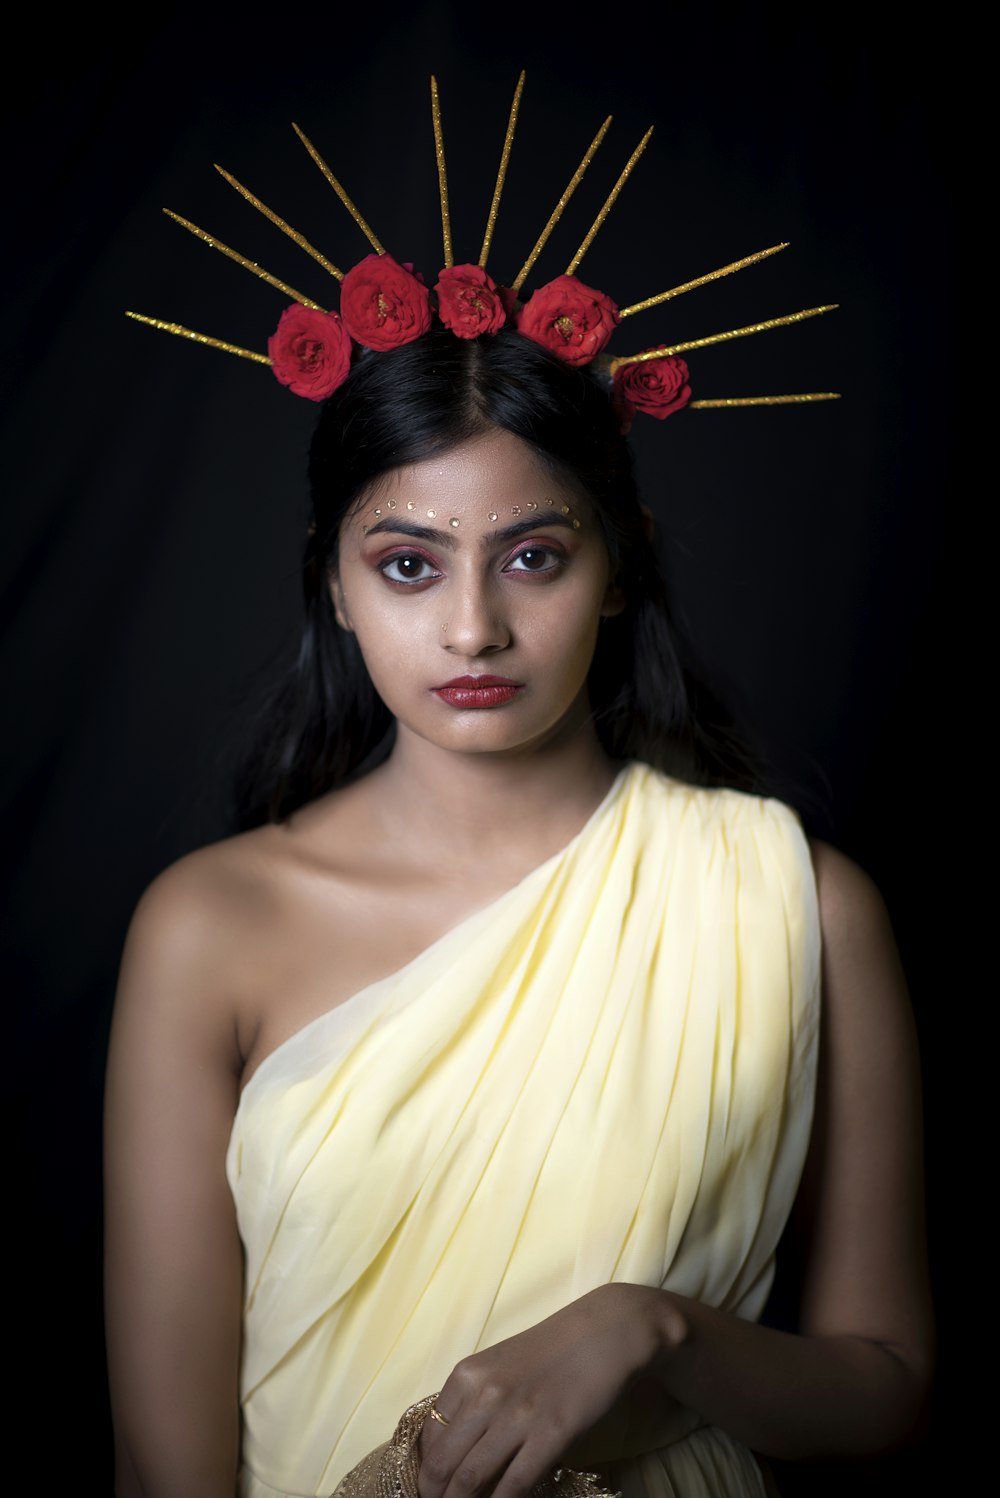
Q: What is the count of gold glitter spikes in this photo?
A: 11